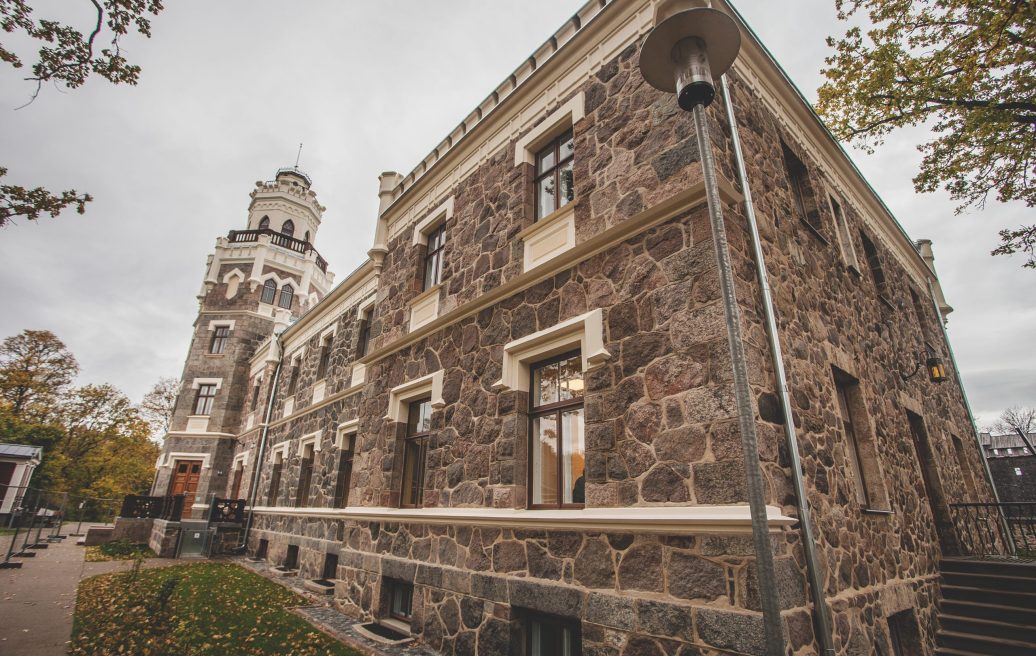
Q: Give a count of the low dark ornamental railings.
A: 2